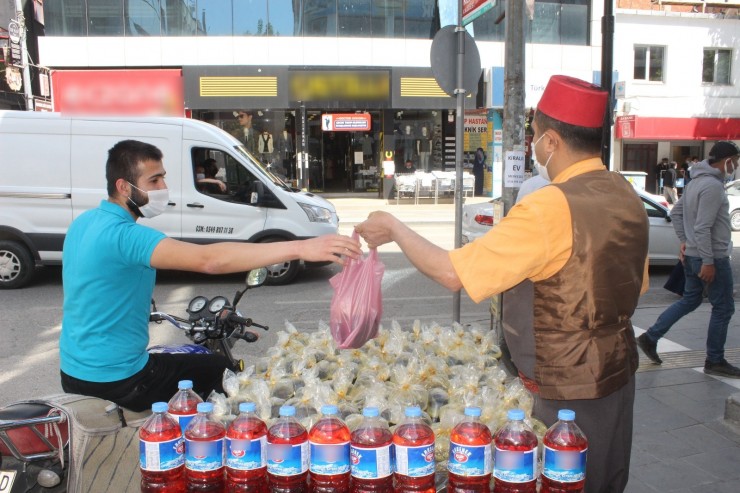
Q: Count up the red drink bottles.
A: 11